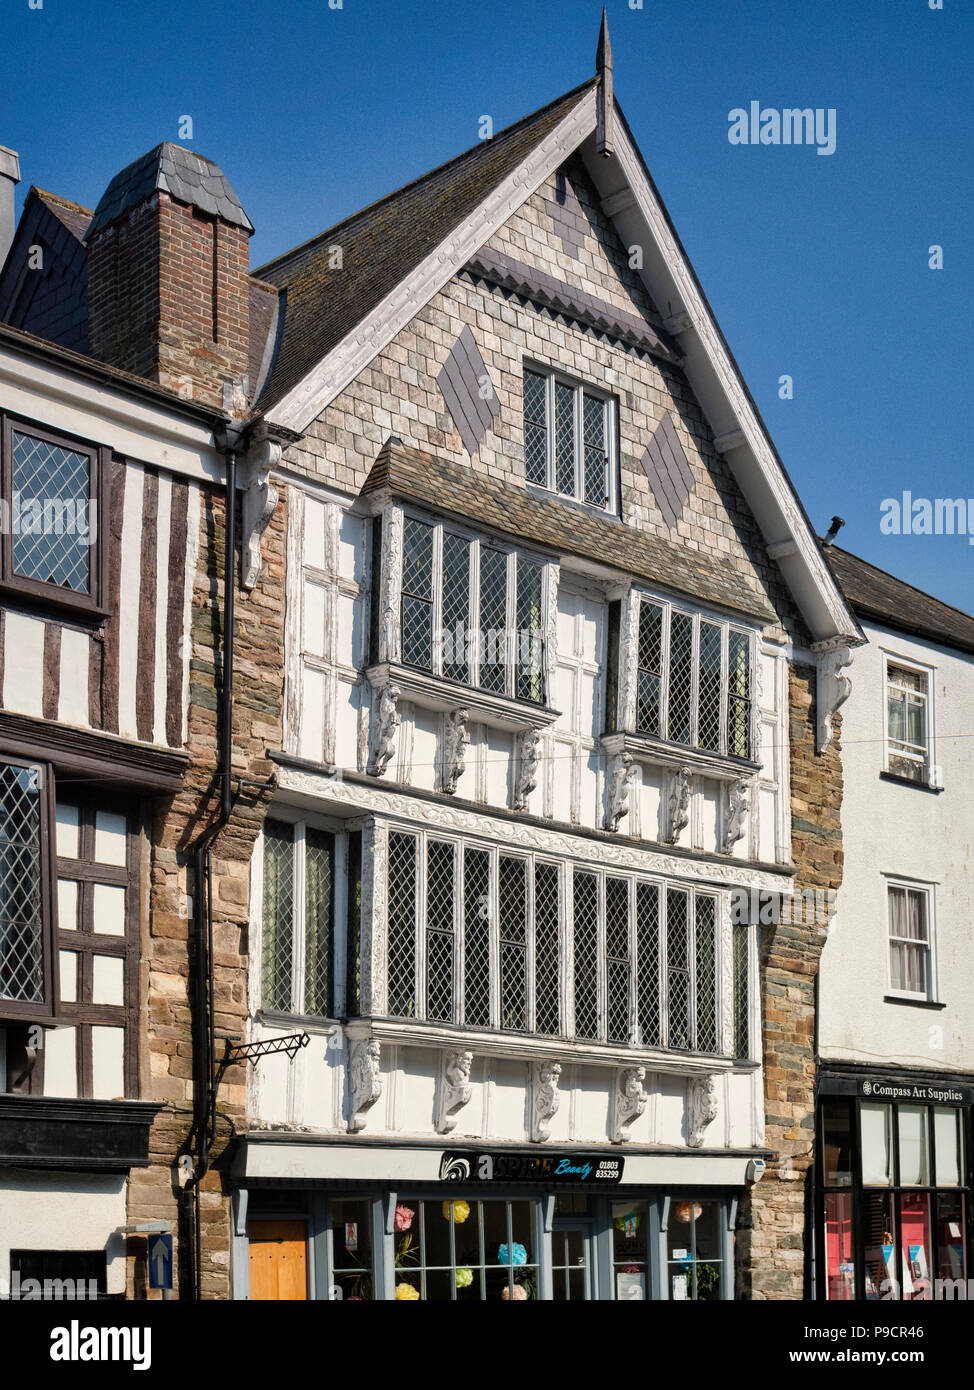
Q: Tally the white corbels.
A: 13